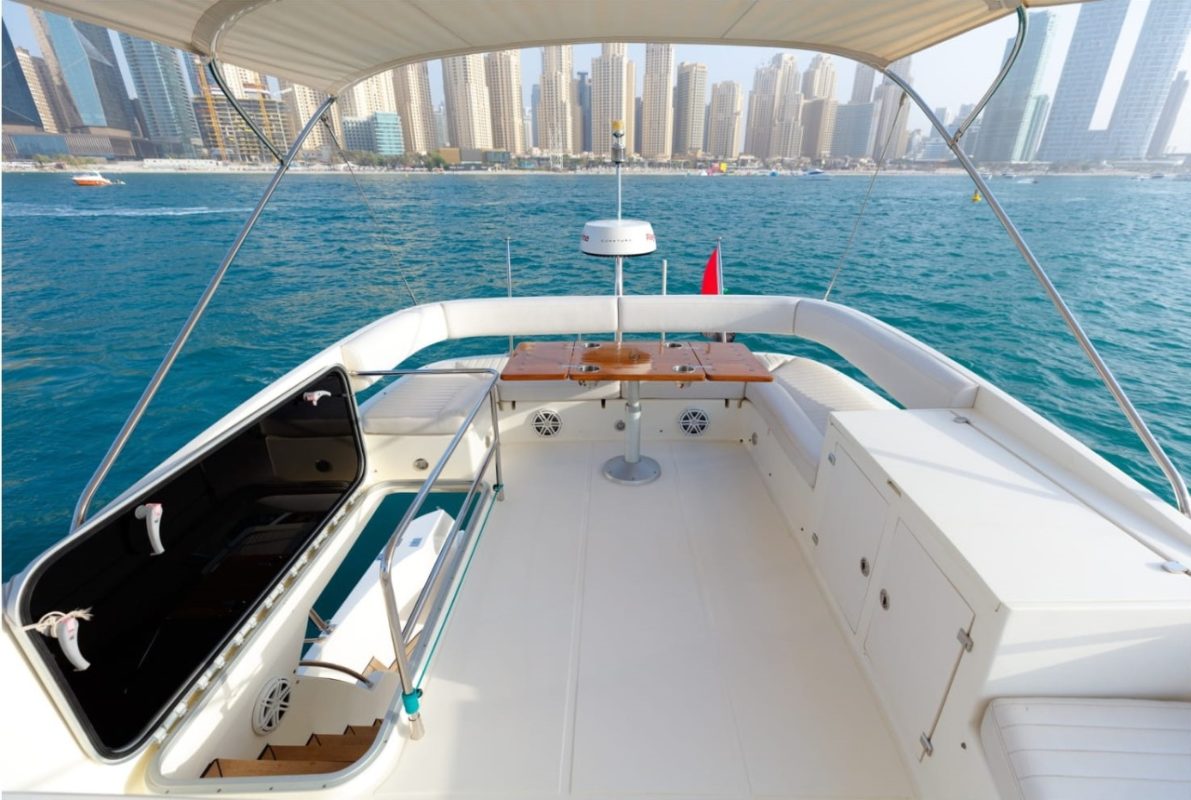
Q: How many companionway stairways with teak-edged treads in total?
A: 1